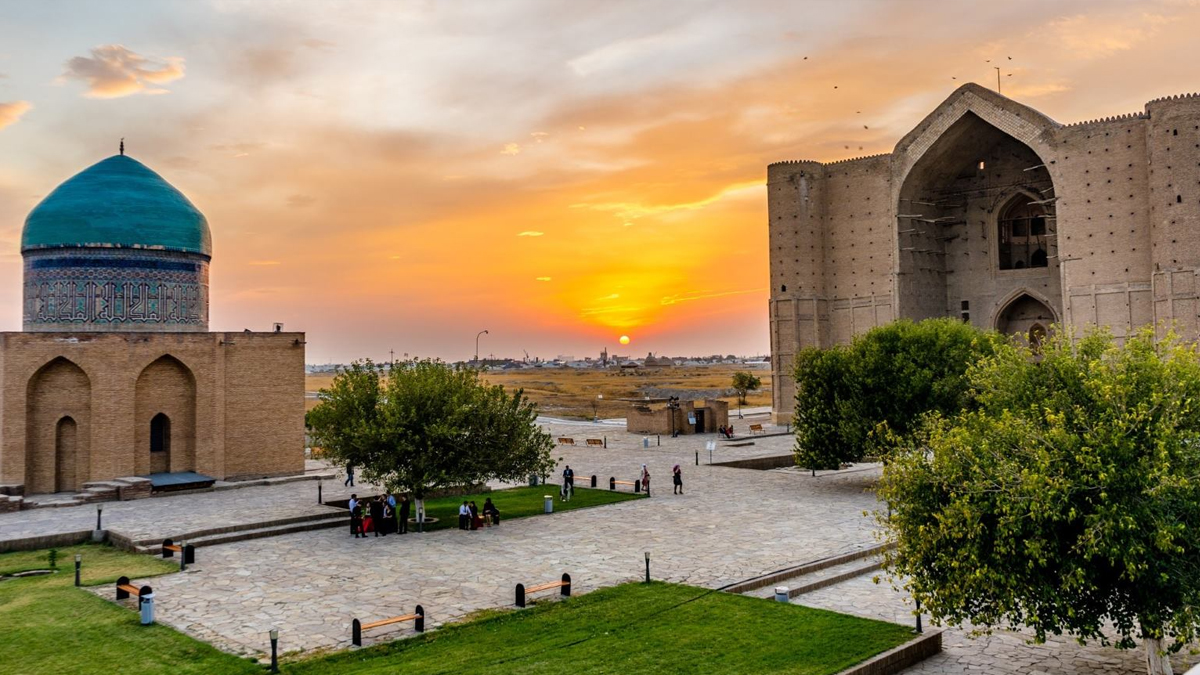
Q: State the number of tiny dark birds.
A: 10